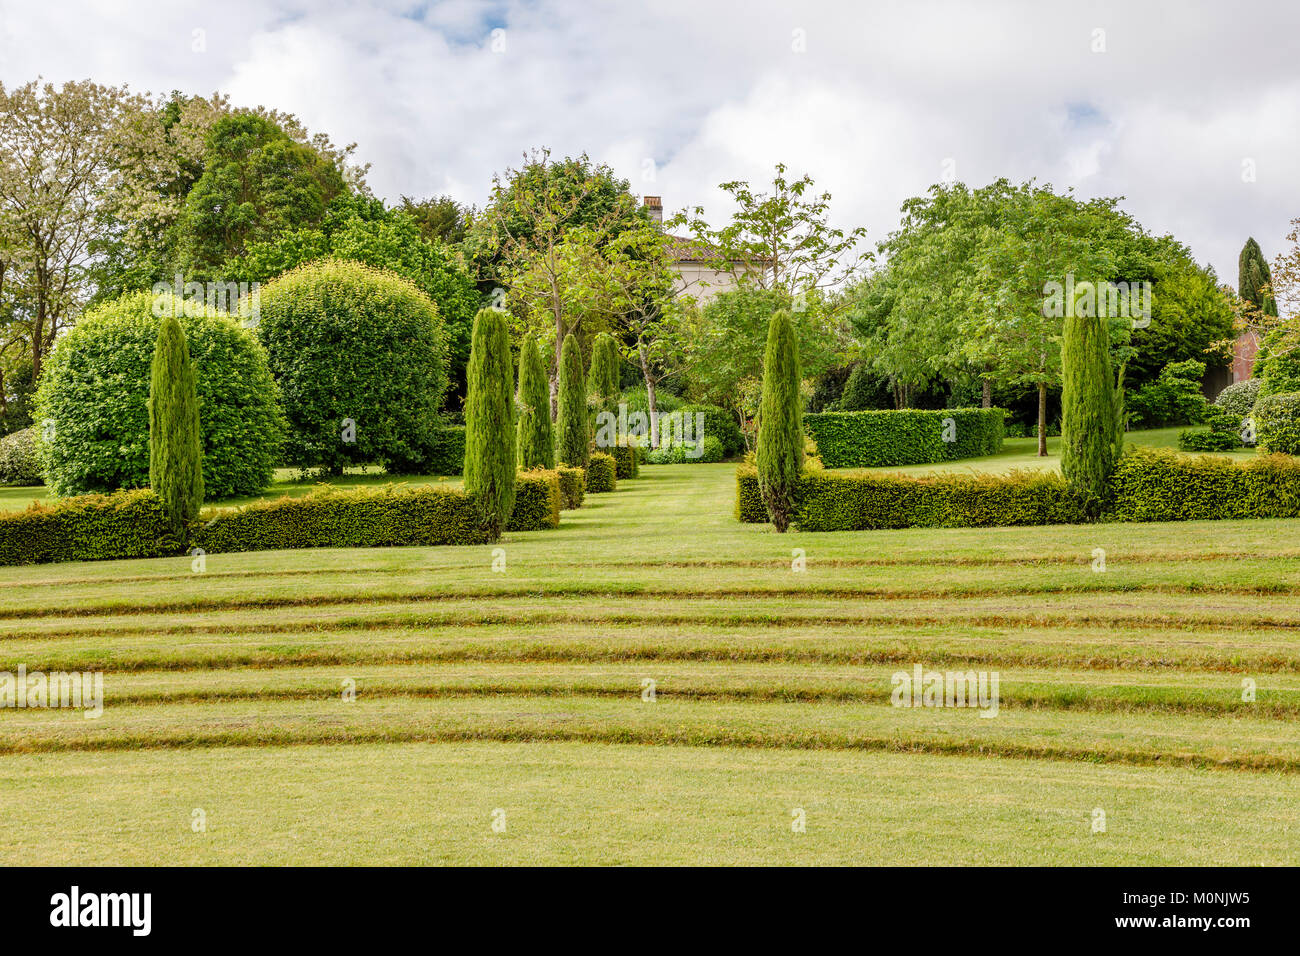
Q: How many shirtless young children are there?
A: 0